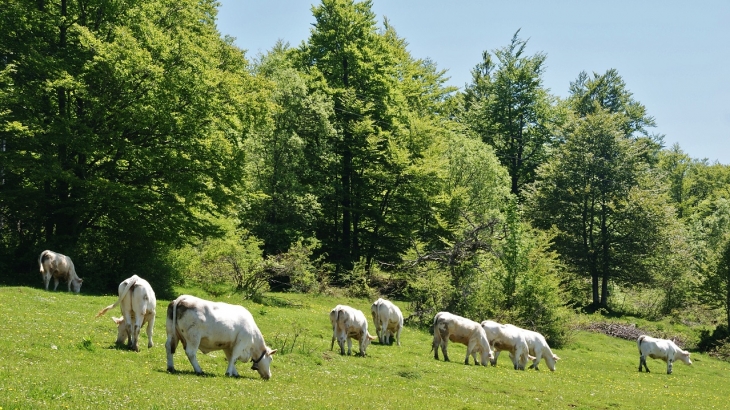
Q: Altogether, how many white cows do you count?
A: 9